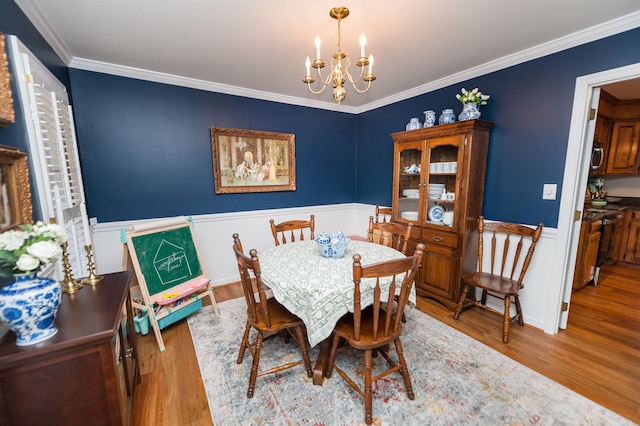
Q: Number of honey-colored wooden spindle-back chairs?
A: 6